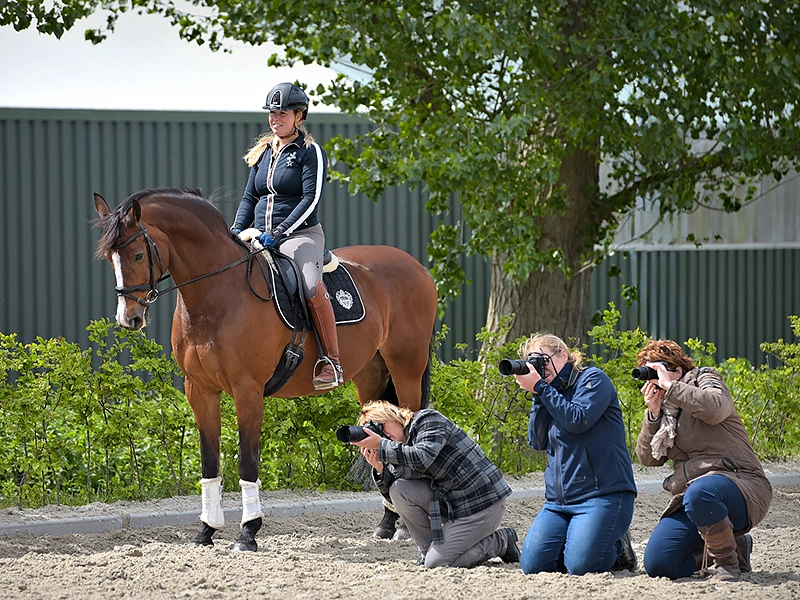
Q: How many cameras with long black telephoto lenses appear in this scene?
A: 3